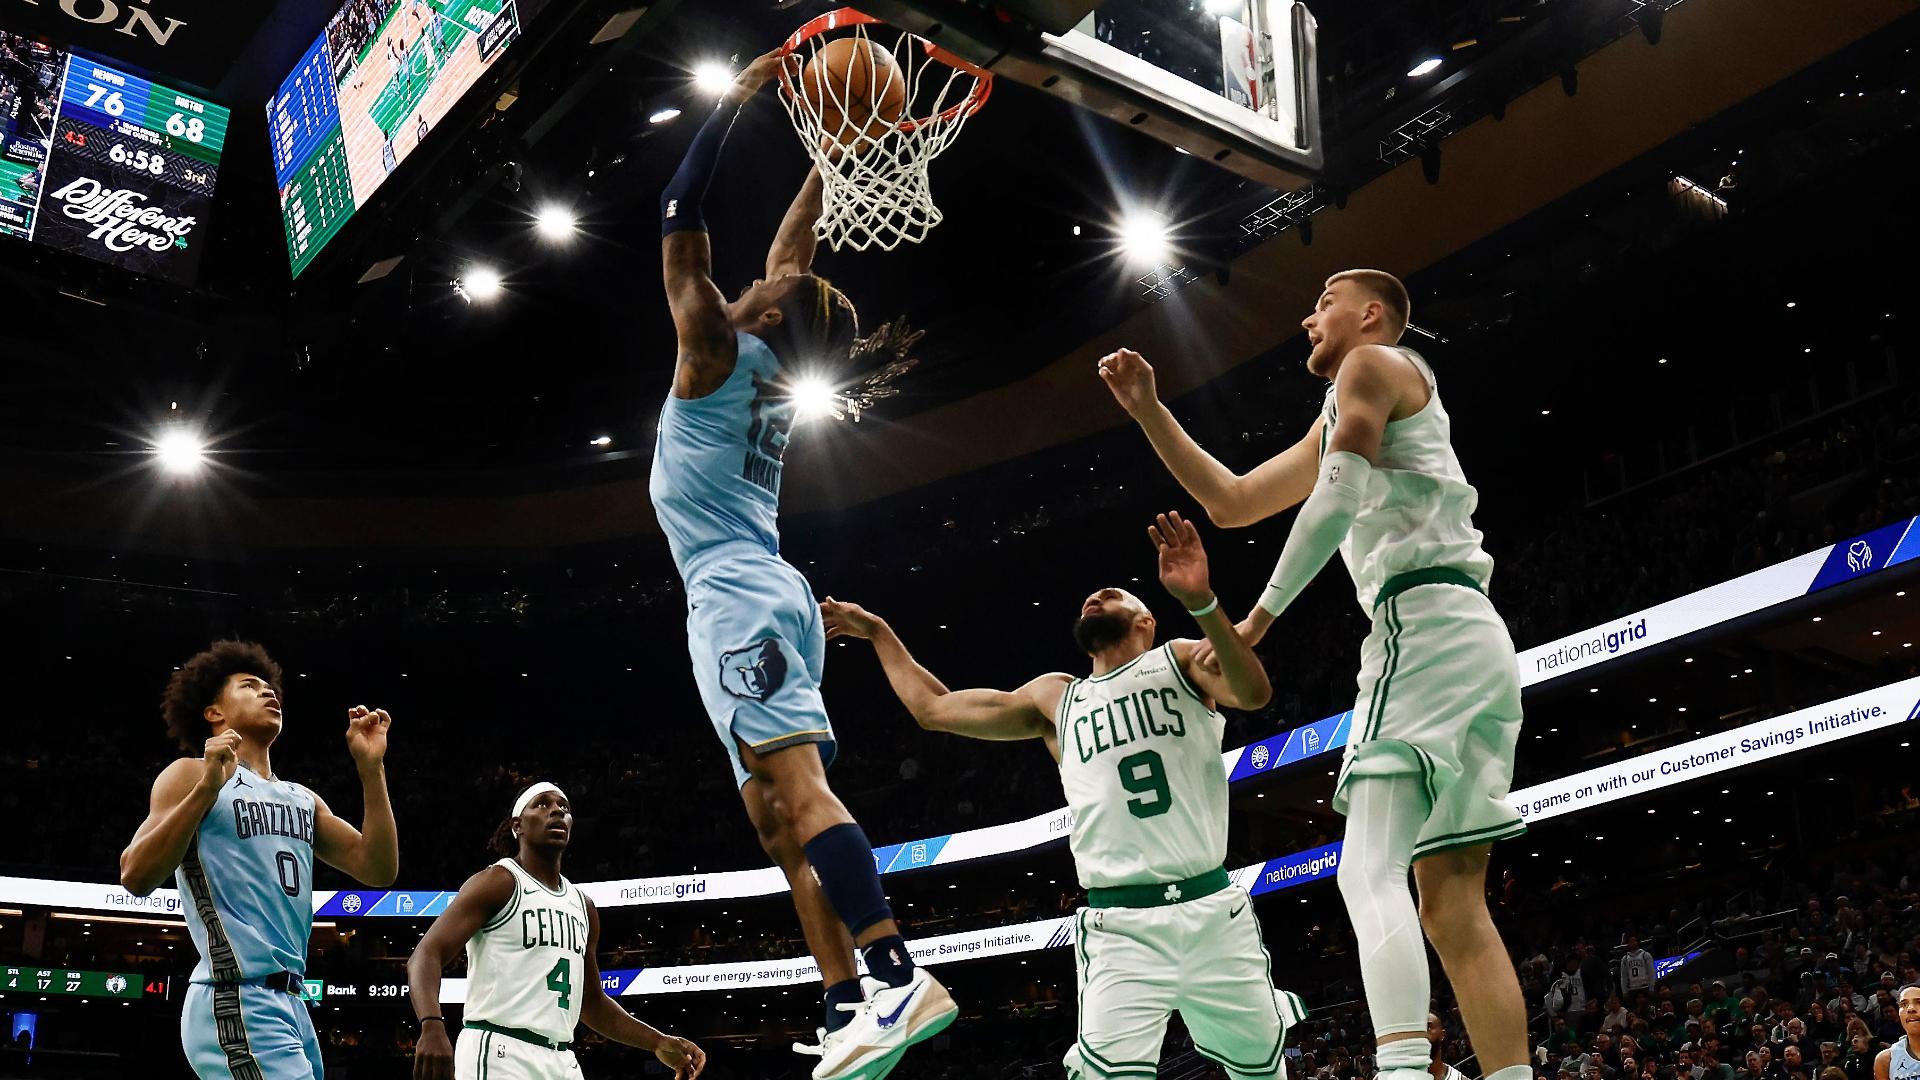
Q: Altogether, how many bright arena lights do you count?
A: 6